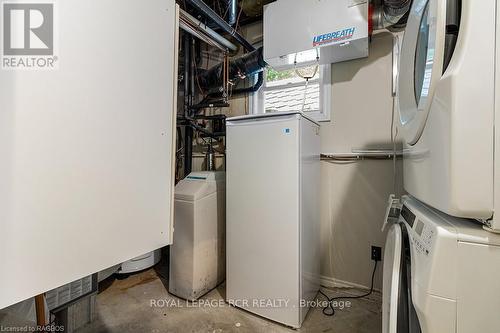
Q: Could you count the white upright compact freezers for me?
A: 1